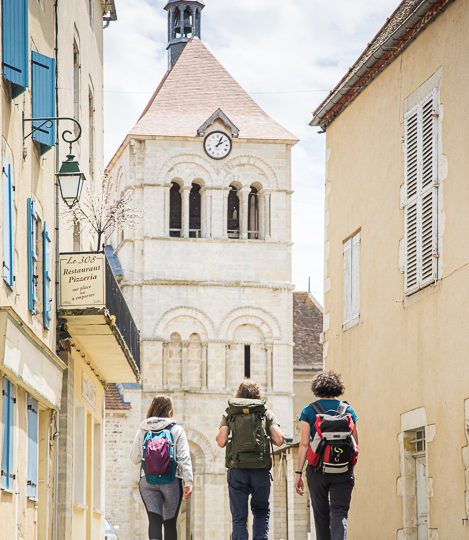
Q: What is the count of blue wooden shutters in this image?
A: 7